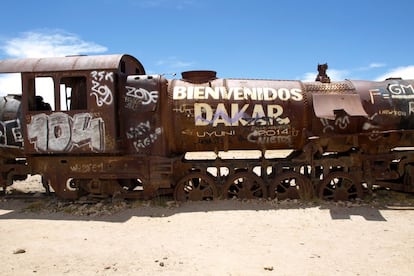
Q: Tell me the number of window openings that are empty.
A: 2